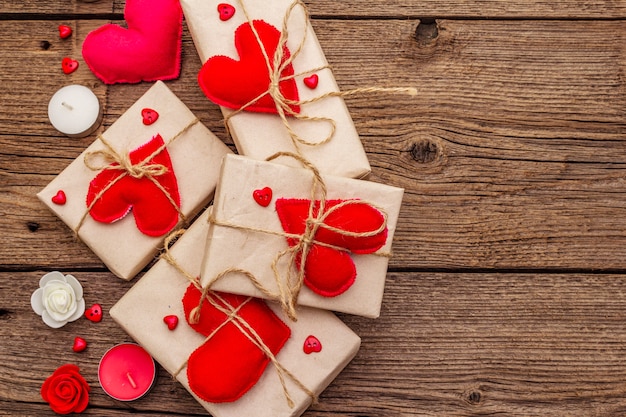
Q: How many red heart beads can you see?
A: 11